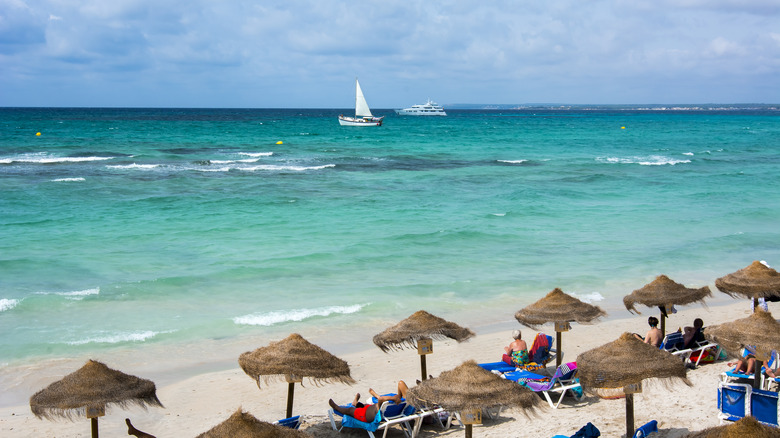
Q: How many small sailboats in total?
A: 1